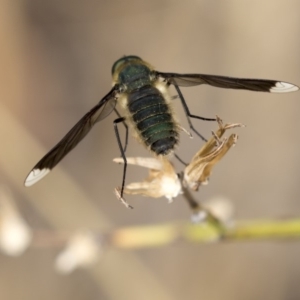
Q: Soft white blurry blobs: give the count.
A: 3